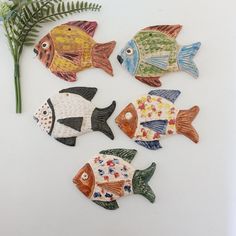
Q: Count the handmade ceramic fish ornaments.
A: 5